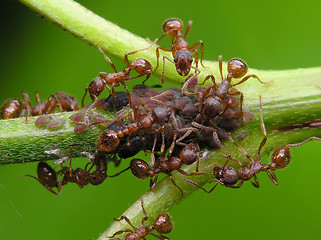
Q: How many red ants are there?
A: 9